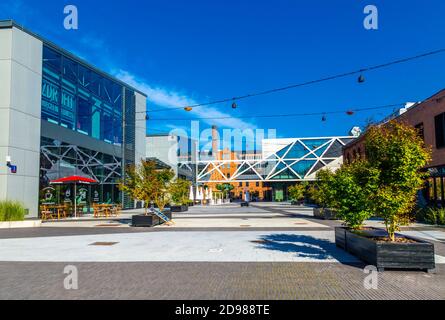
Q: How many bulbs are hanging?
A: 6